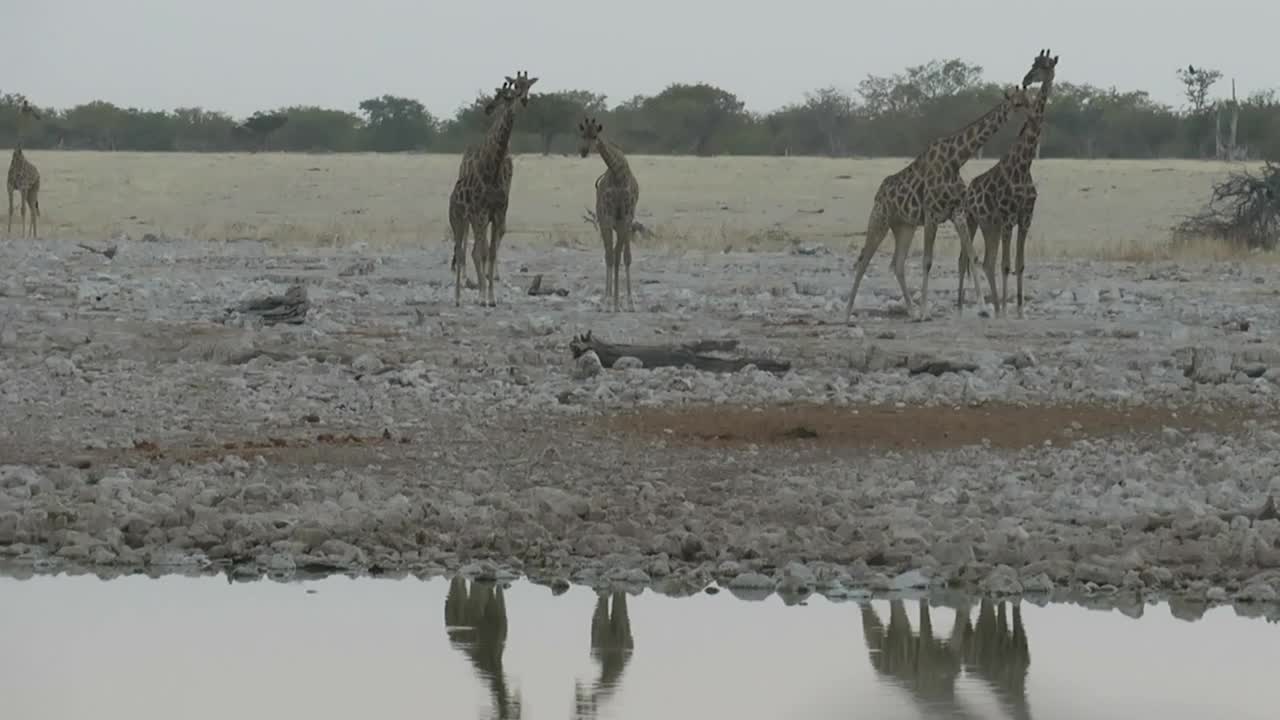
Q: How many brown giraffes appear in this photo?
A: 6